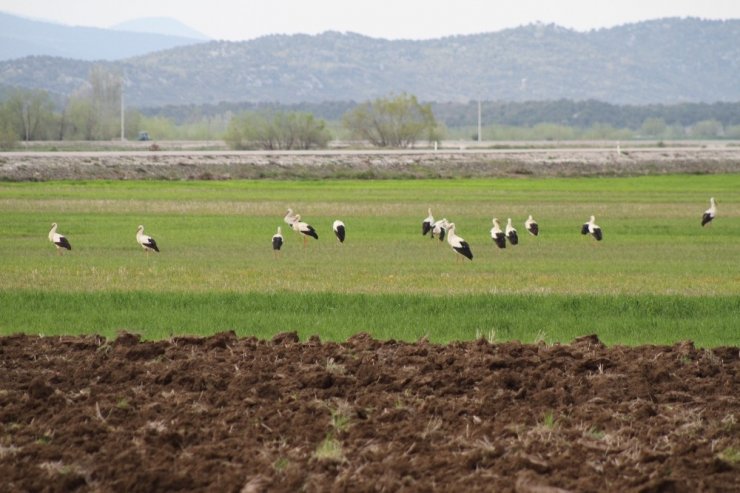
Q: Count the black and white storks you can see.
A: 14